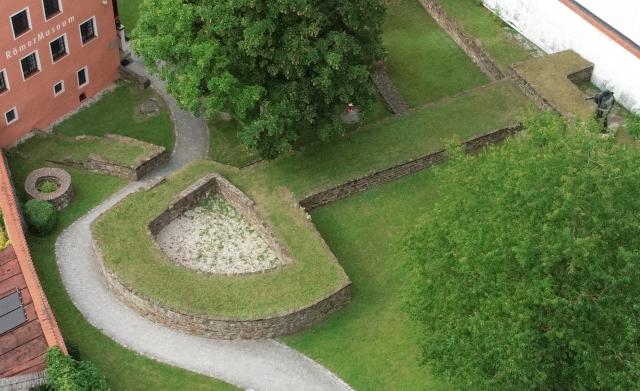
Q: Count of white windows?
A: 9